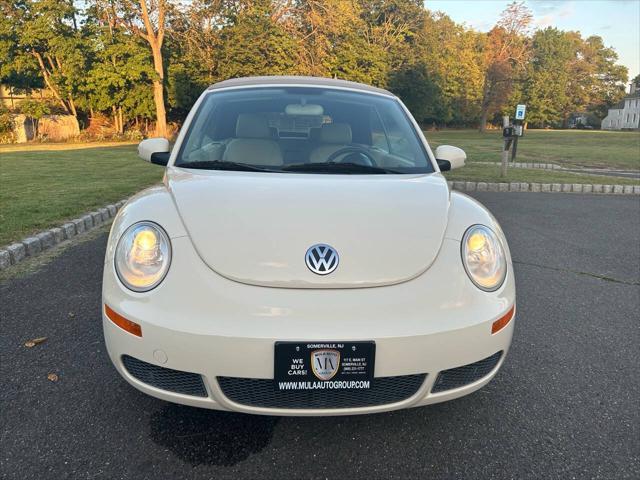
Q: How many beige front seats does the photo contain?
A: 2